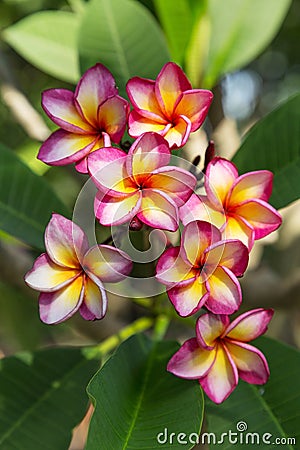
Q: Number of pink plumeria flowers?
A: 7